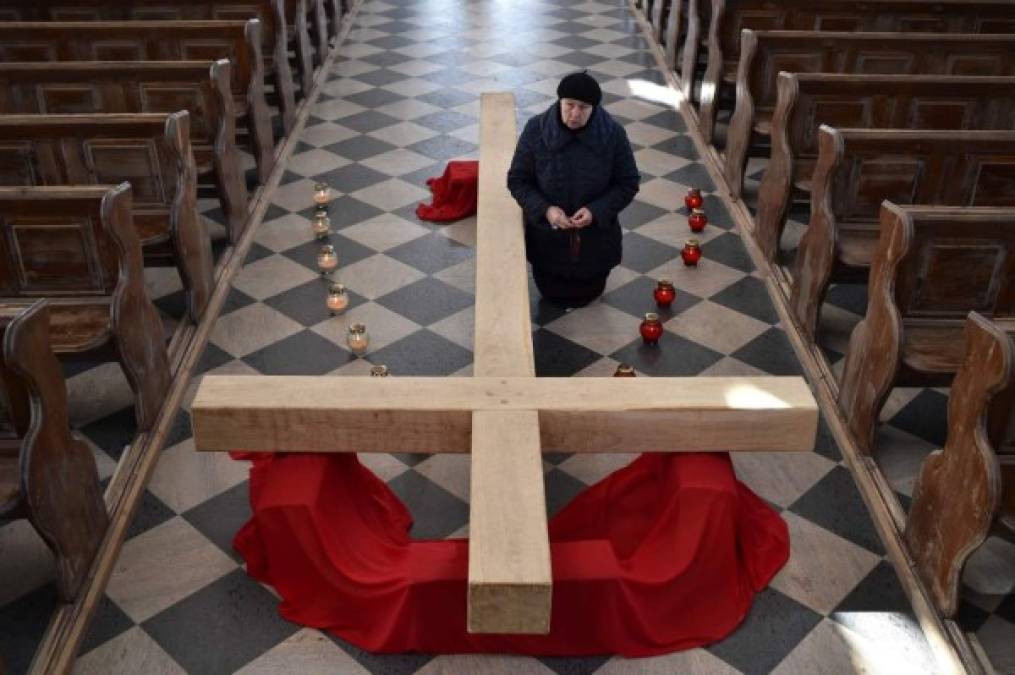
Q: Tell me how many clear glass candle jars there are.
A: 6